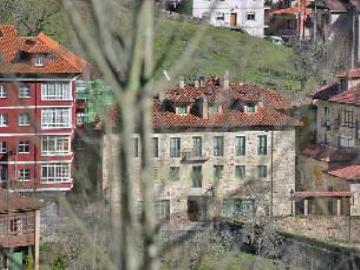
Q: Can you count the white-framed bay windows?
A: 4